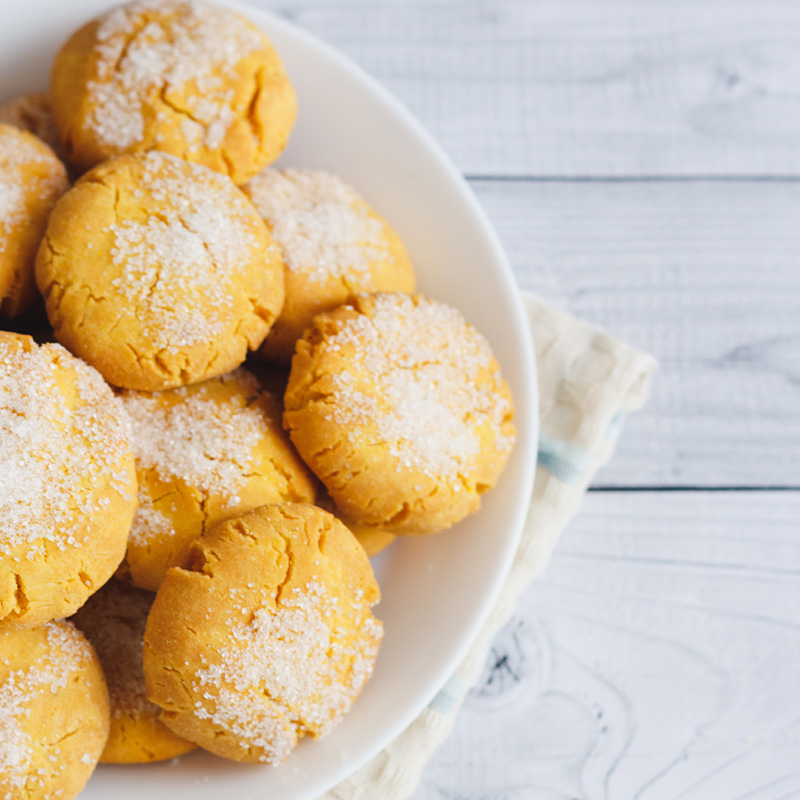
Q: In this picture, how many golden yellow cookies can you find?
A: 12